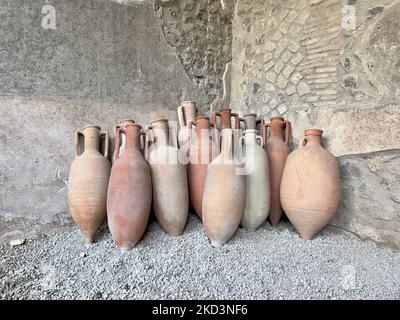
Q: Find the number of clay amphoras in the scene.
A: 12